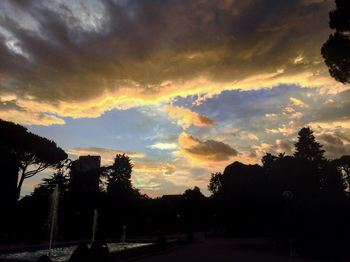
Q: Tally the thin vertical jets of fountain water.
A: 3